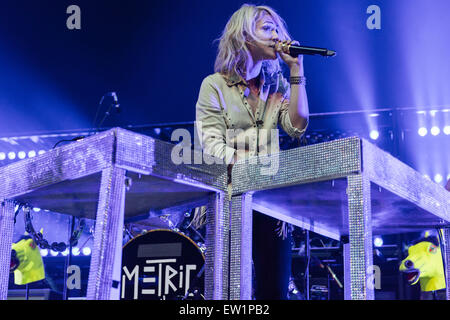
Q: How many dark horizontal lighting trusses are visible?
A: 1